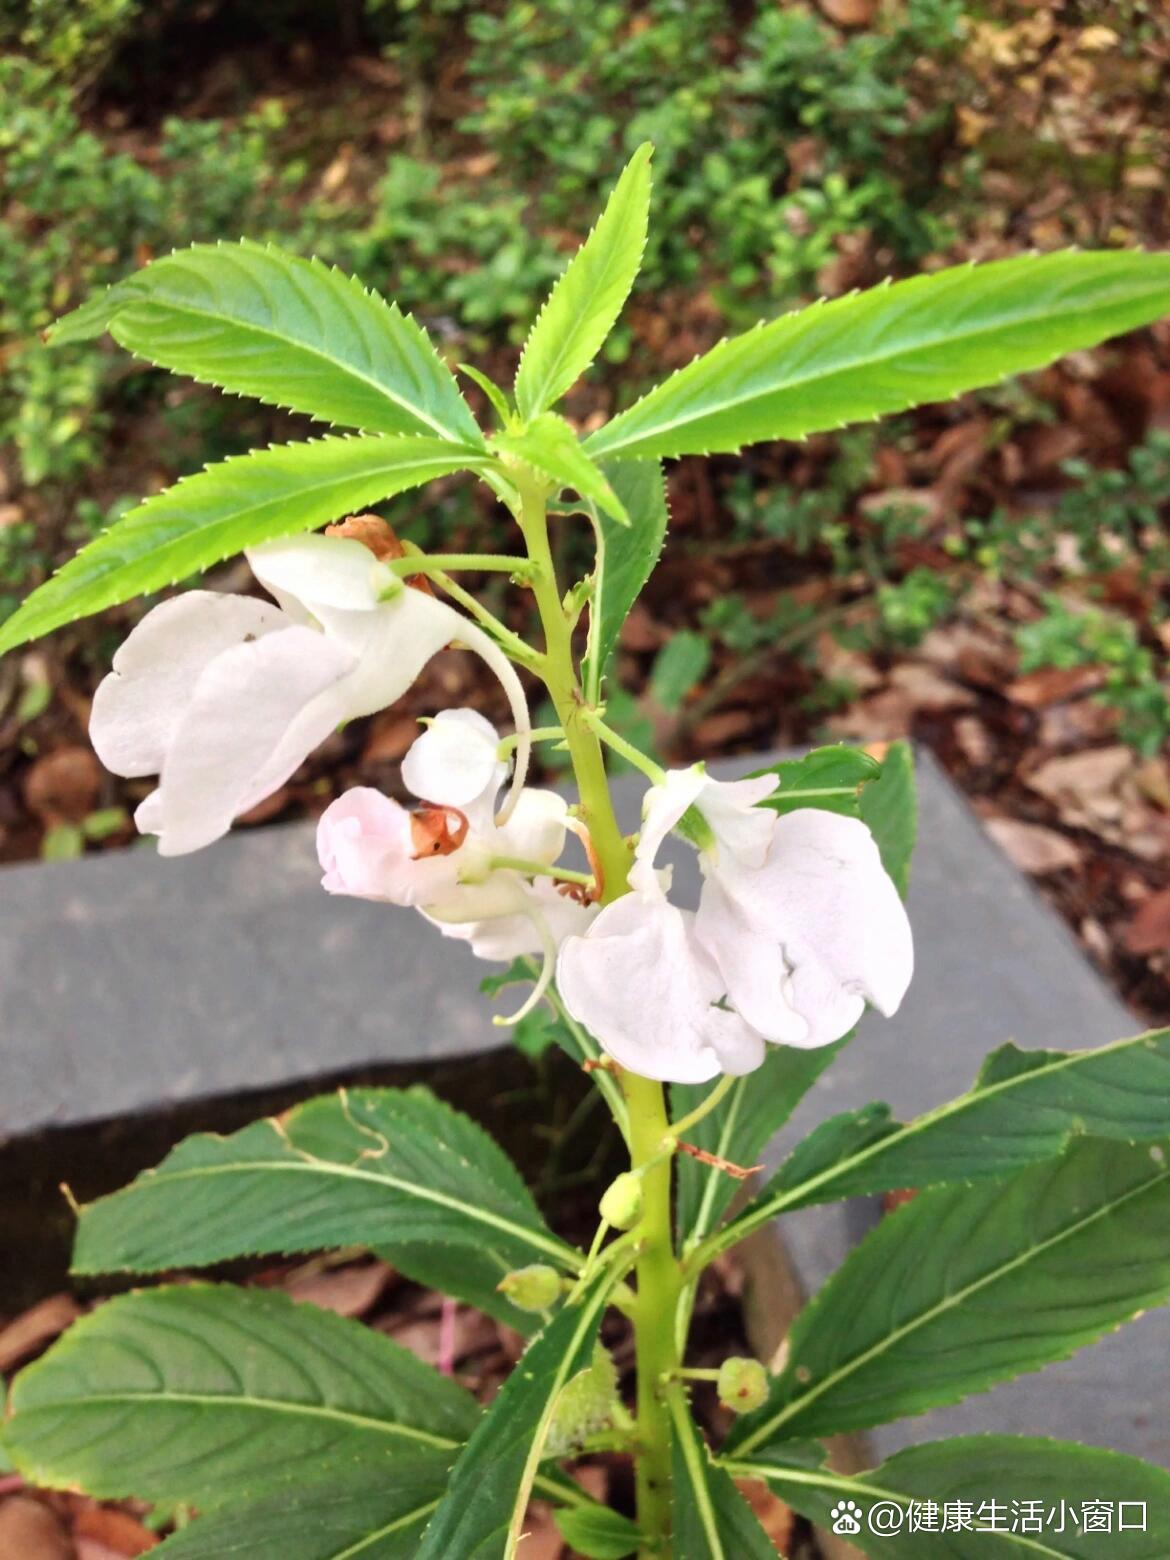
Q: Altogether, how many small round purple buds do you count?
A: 0